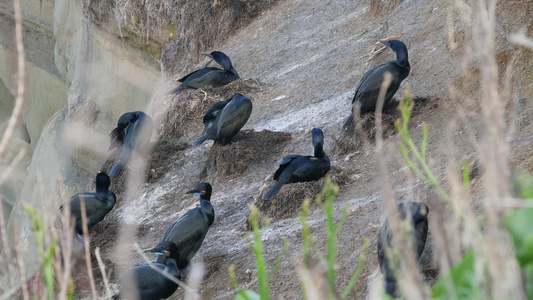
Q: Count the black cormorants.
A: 9